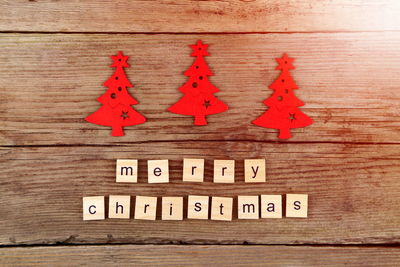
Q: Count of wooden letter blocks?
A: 14